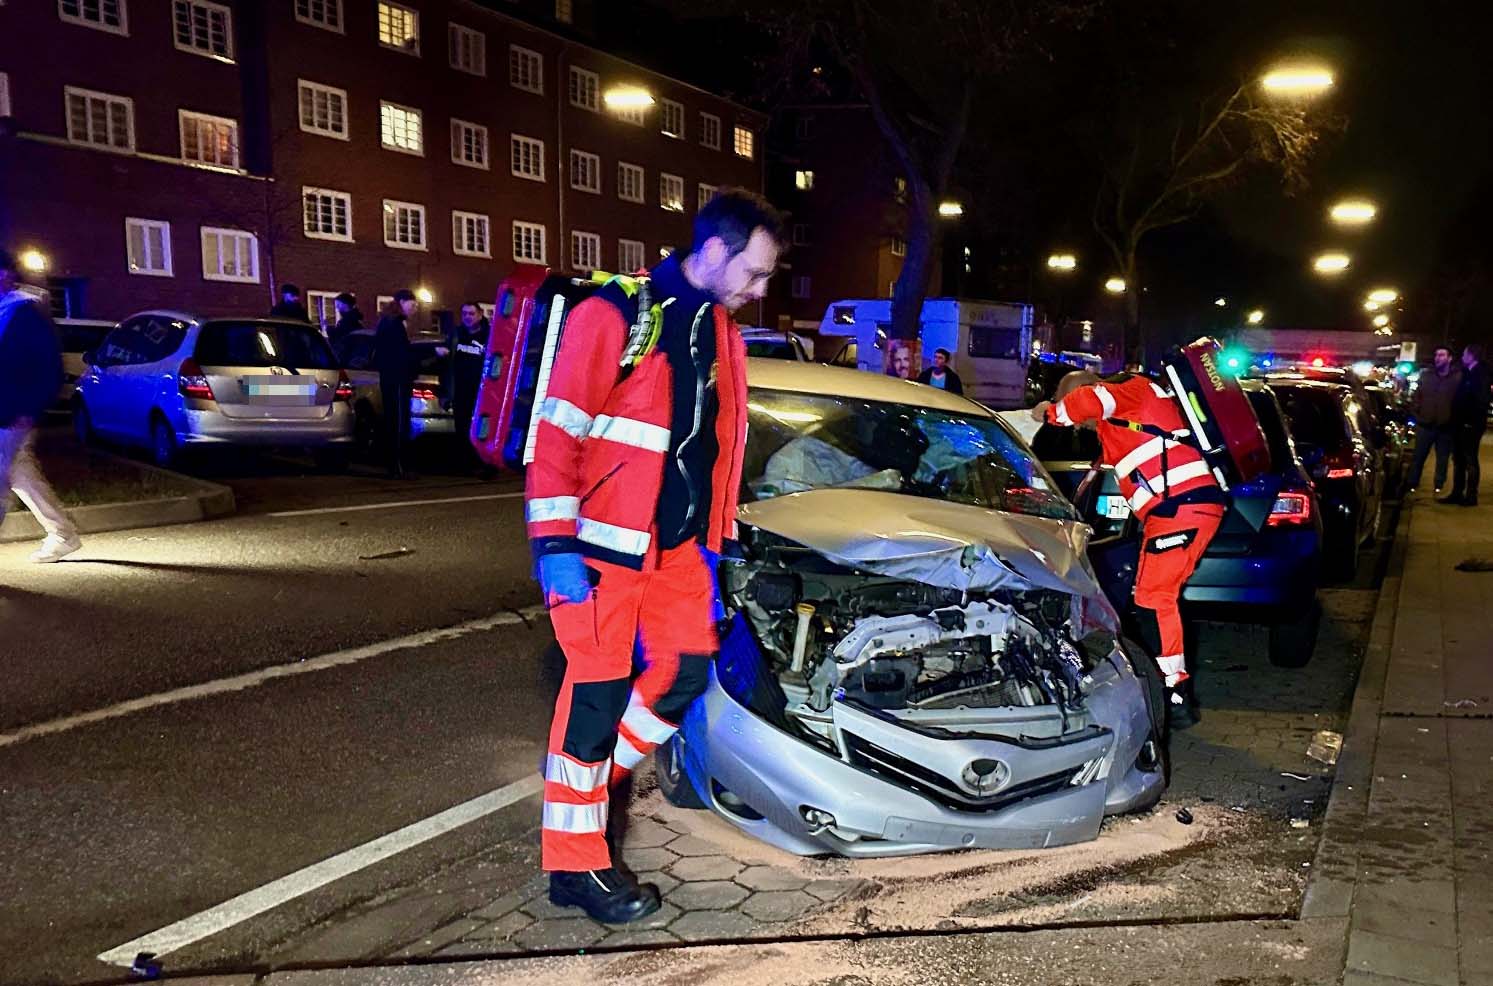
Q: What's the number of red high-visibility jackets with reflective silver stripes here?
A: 2